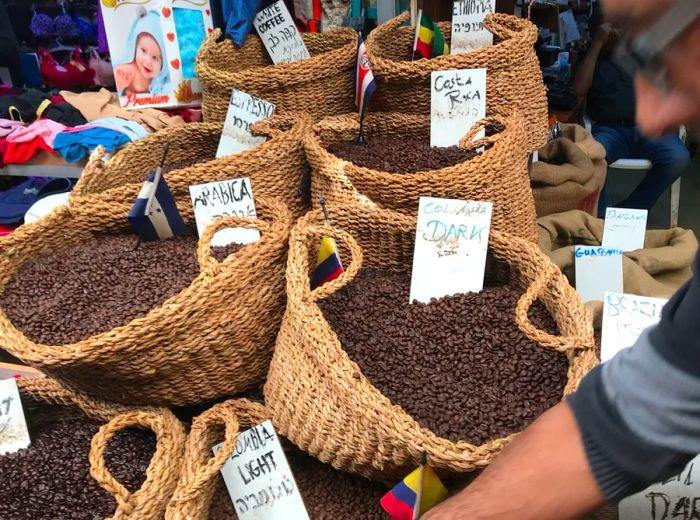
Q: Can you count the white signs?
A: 12